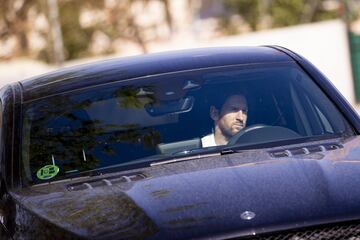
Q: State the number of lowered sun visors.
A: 0